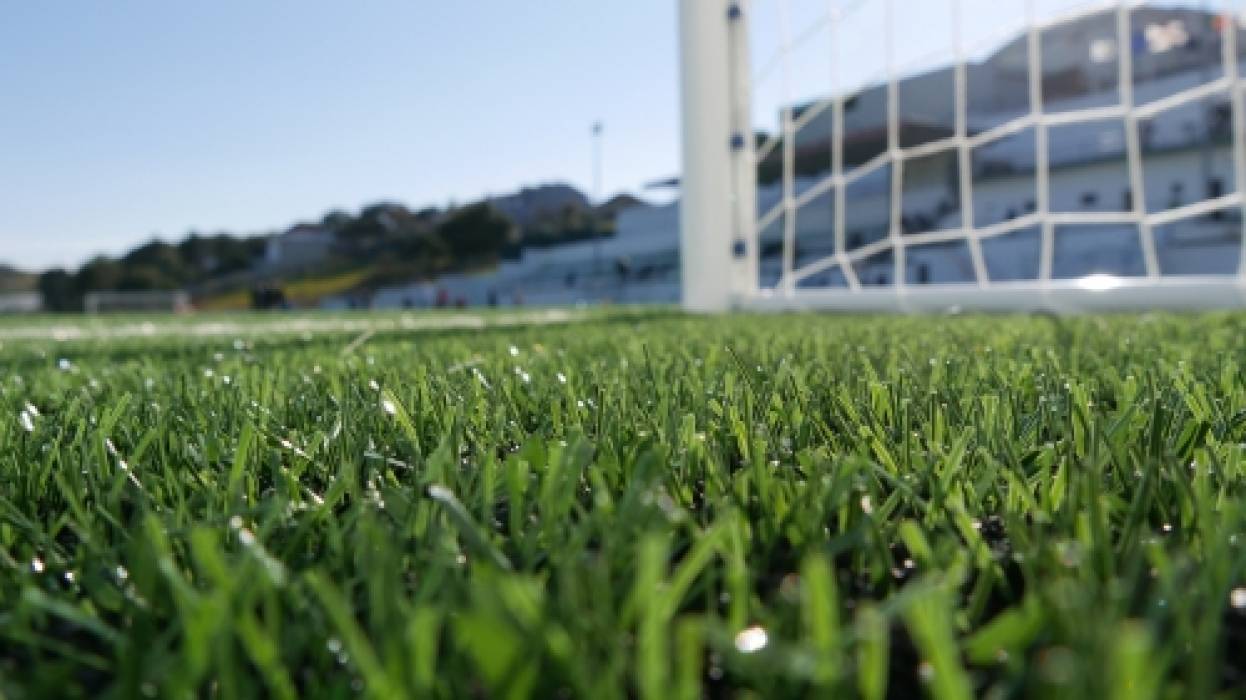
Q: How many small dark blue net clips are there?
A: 3